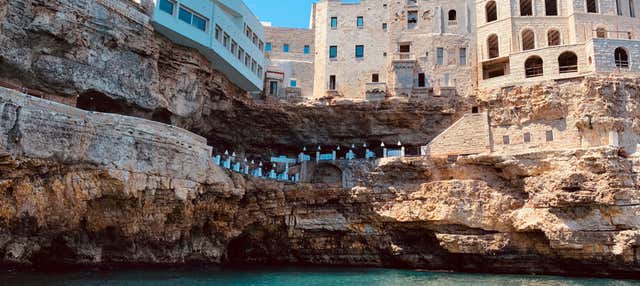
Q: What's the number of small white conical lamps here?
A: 13